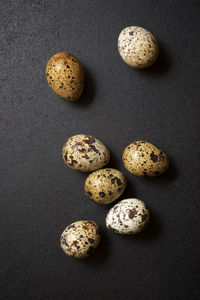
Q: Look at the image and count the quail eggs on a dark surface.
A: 7